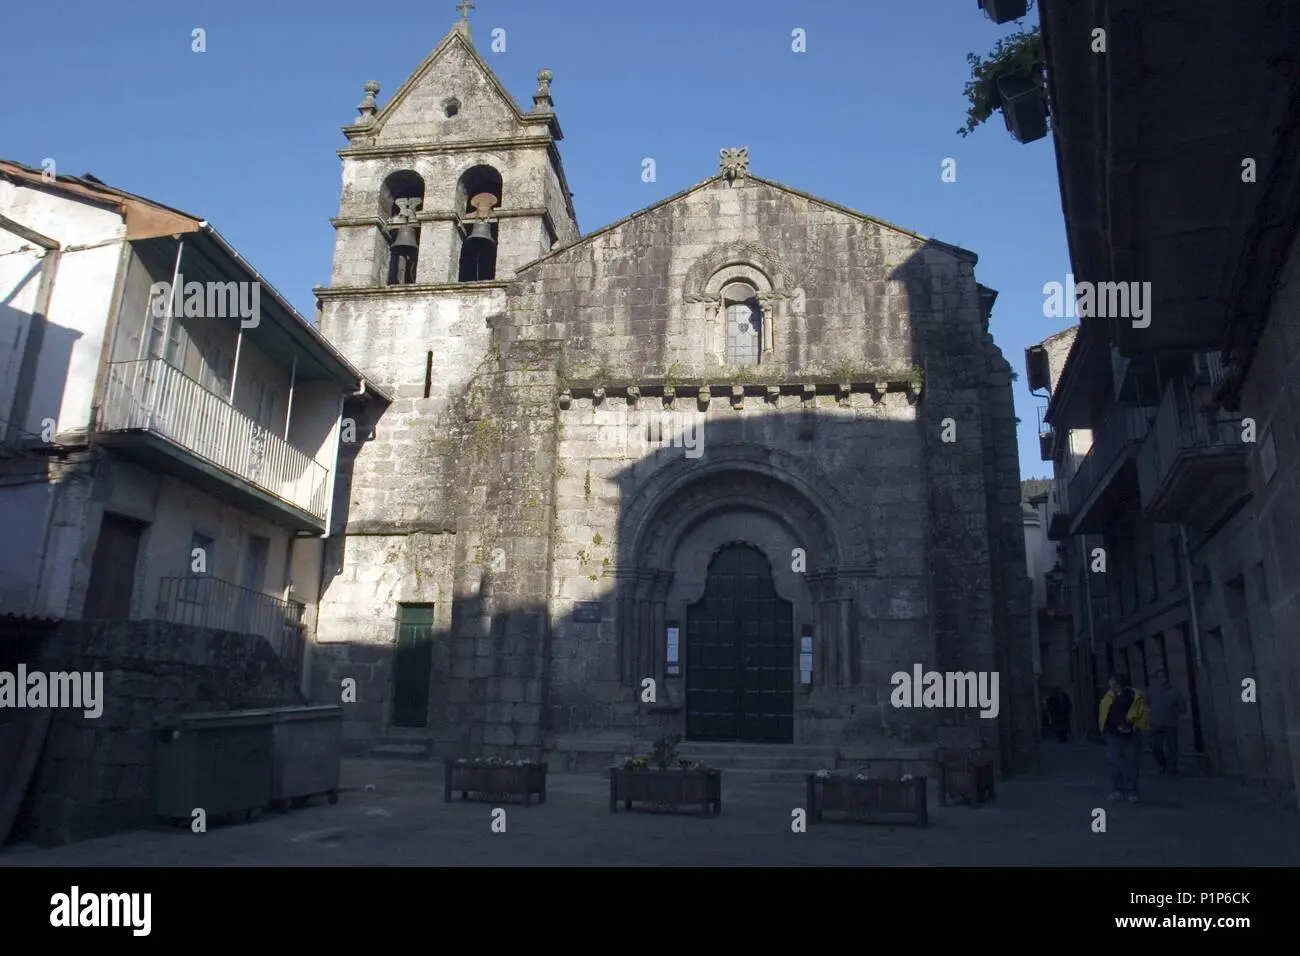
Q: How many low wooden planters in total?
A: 4